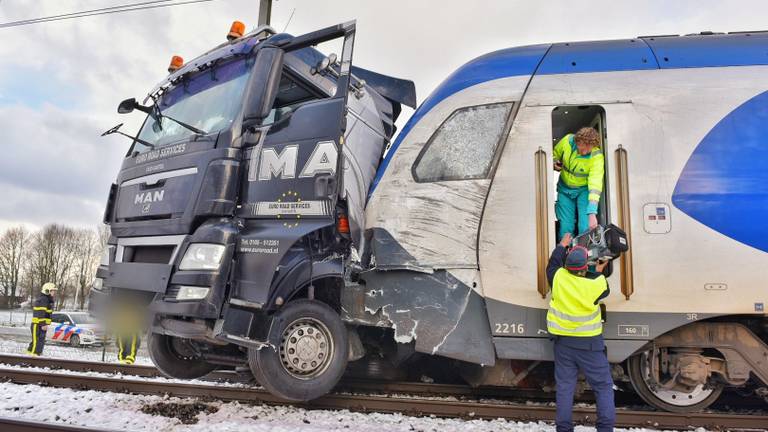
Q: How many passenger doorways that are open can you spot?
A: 1